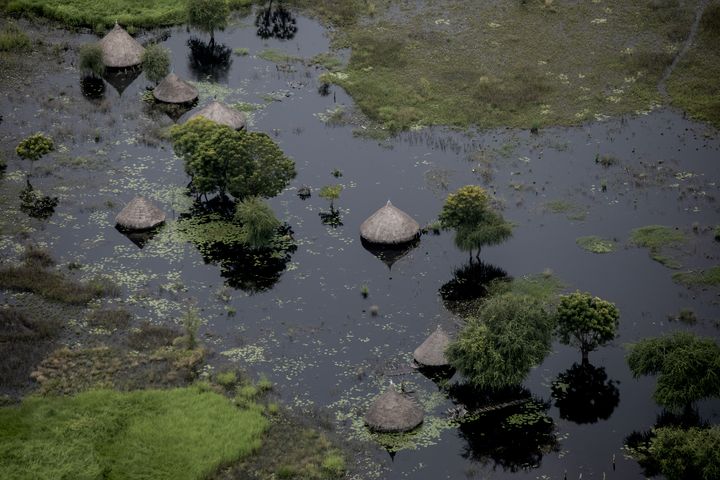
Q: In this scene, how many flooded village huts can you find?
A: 7